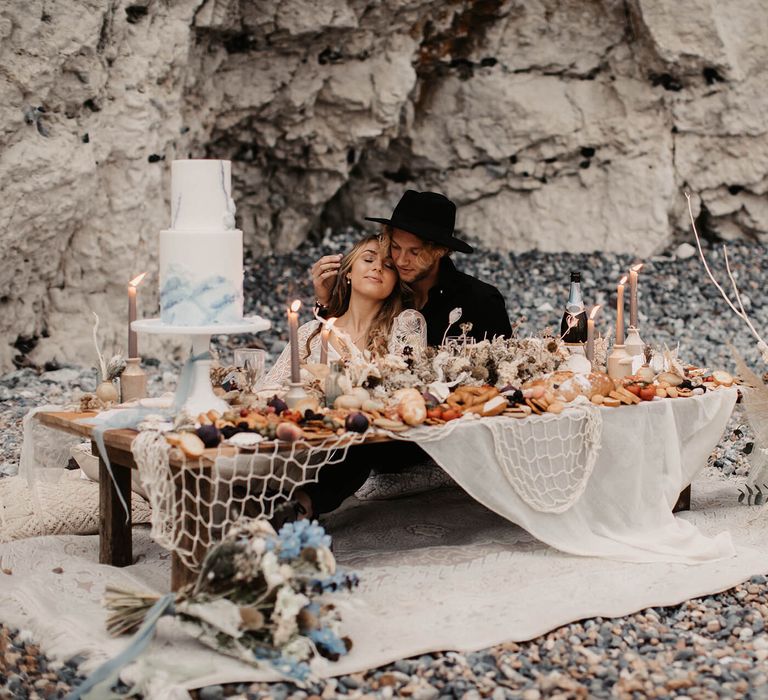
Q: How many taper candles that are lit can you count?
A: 6